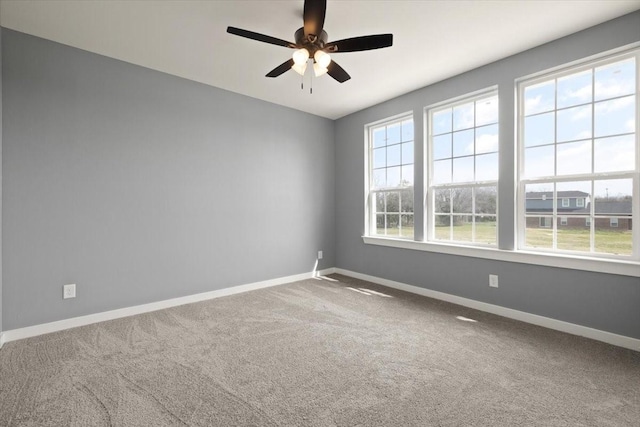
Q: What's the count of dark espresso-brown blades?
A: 5